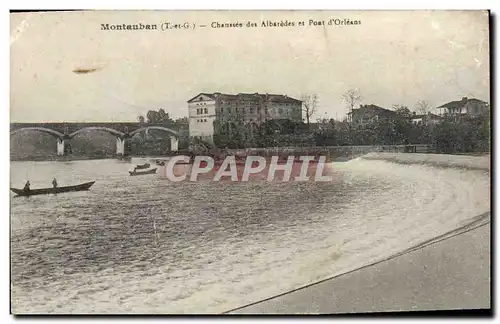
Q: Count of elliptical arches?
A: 3